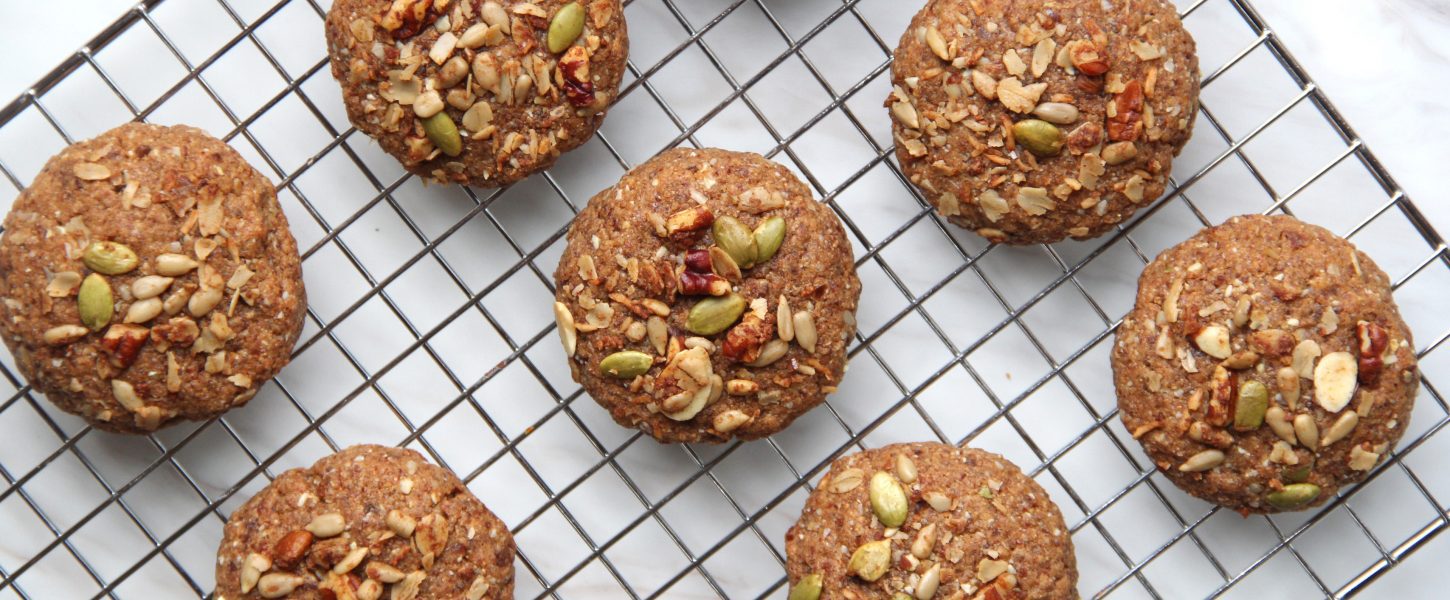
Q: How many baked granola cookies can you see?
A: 7